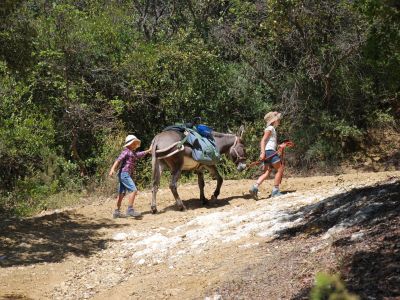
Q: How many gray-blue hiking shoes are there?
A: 4